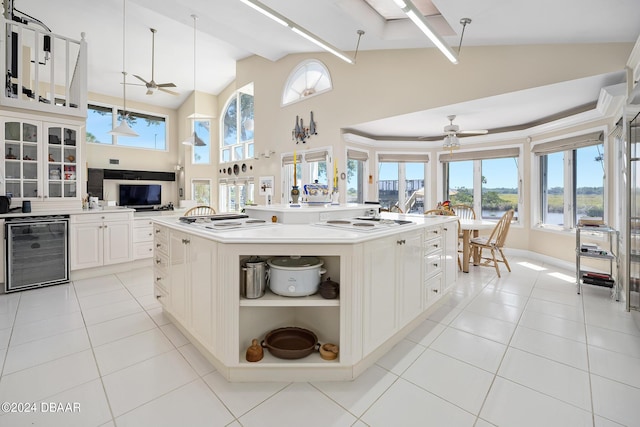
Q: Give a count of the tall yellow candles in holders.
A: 2